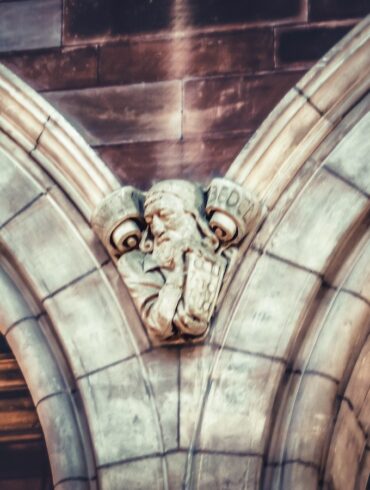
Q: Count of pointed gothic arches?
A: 2